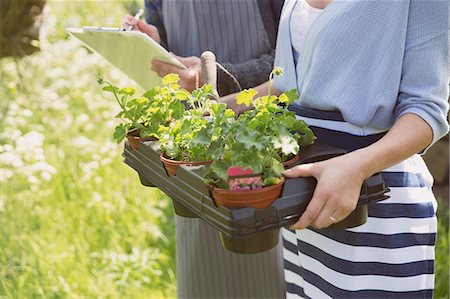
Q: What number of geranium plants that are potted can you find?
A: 4